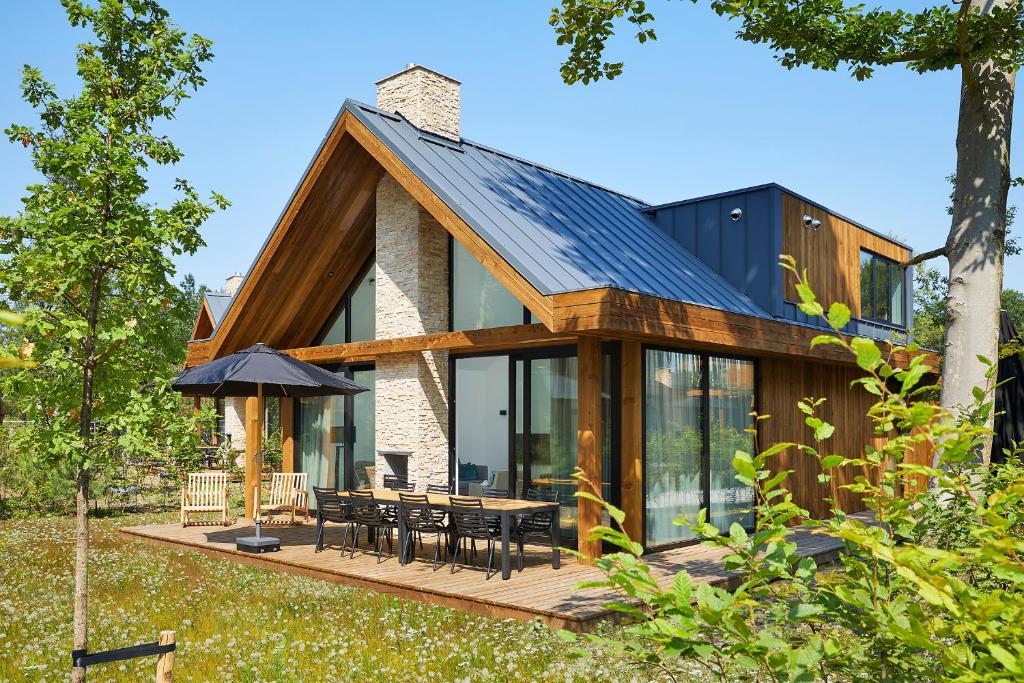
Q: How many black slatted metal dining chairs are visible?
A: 8